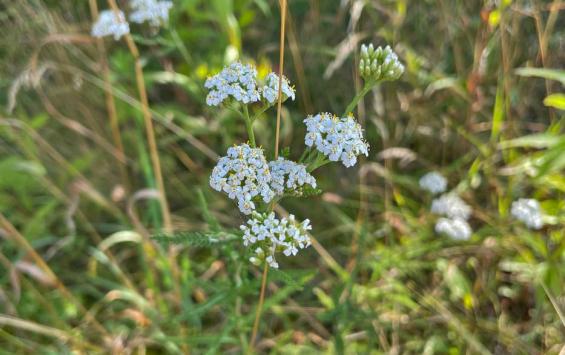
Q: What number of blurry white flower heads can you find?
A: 6